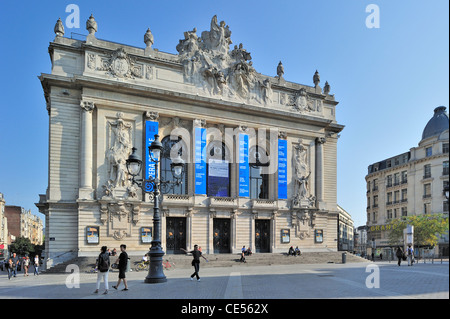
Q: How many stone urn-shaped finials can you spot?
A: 6